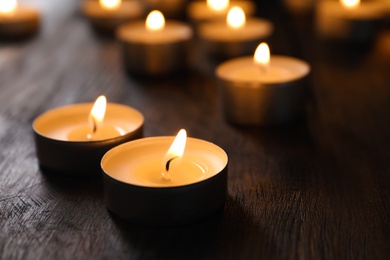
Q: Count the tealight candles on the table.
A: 9